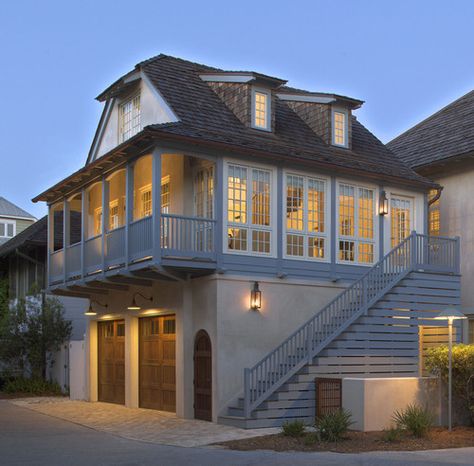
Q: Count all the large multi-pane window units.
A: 3